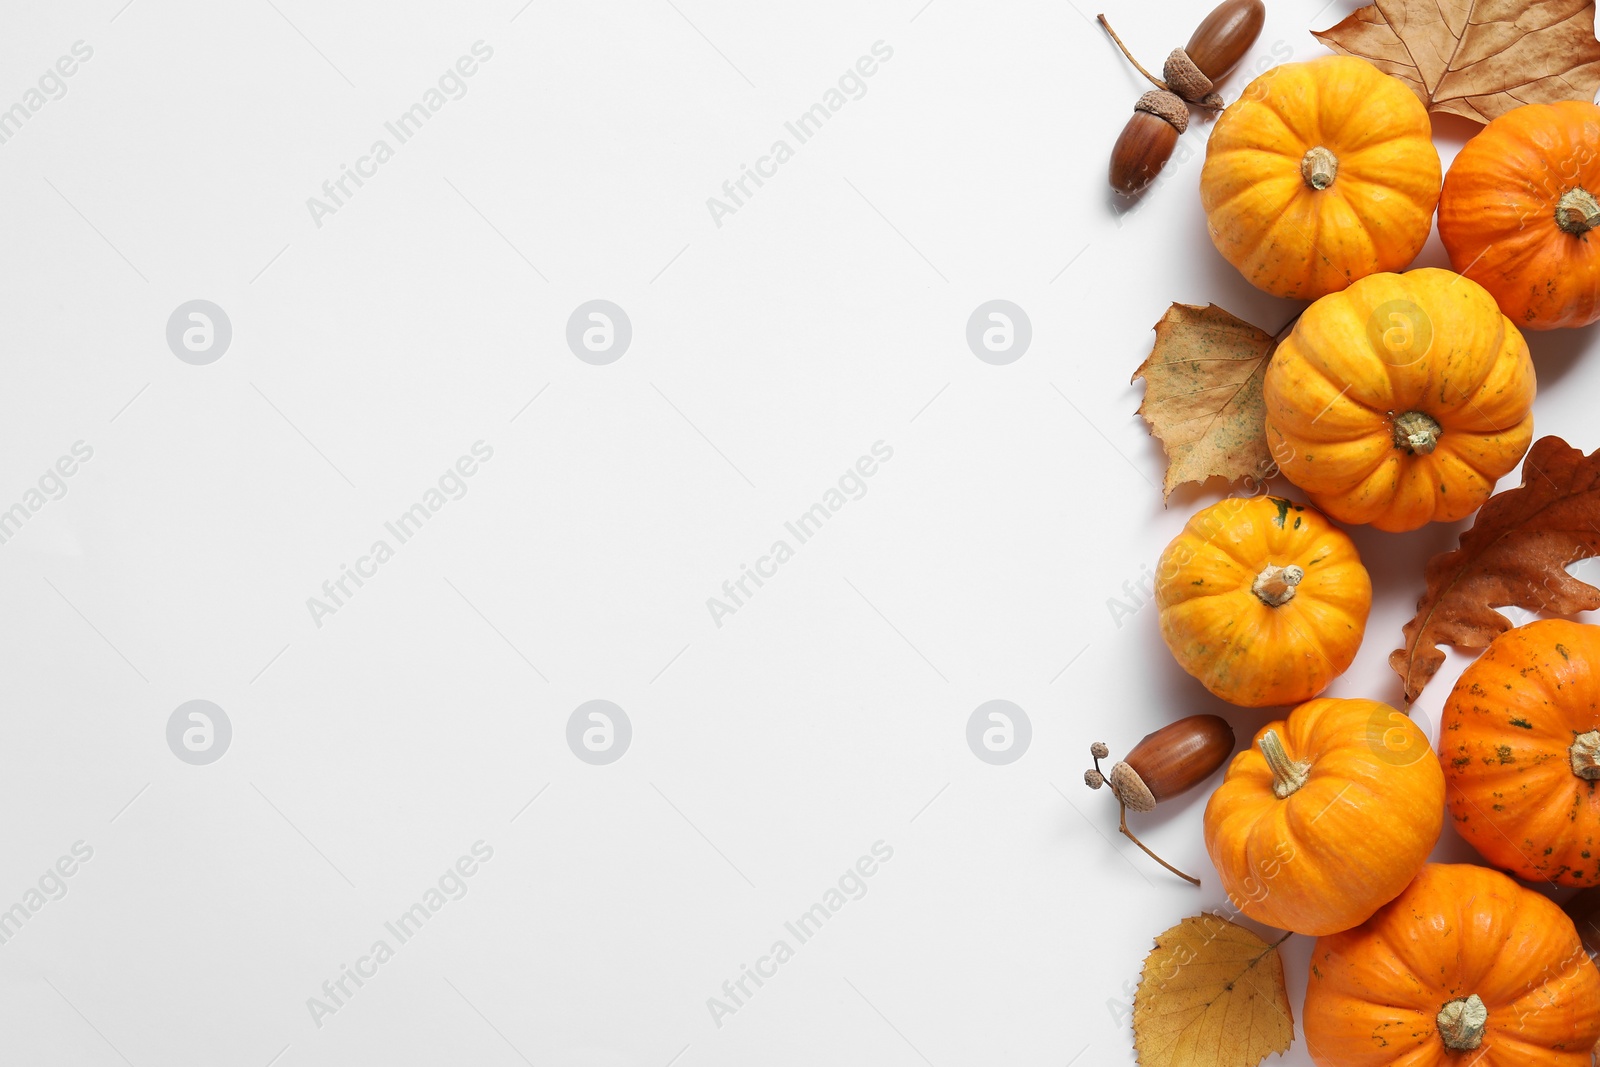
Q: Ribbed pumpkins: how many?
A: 7